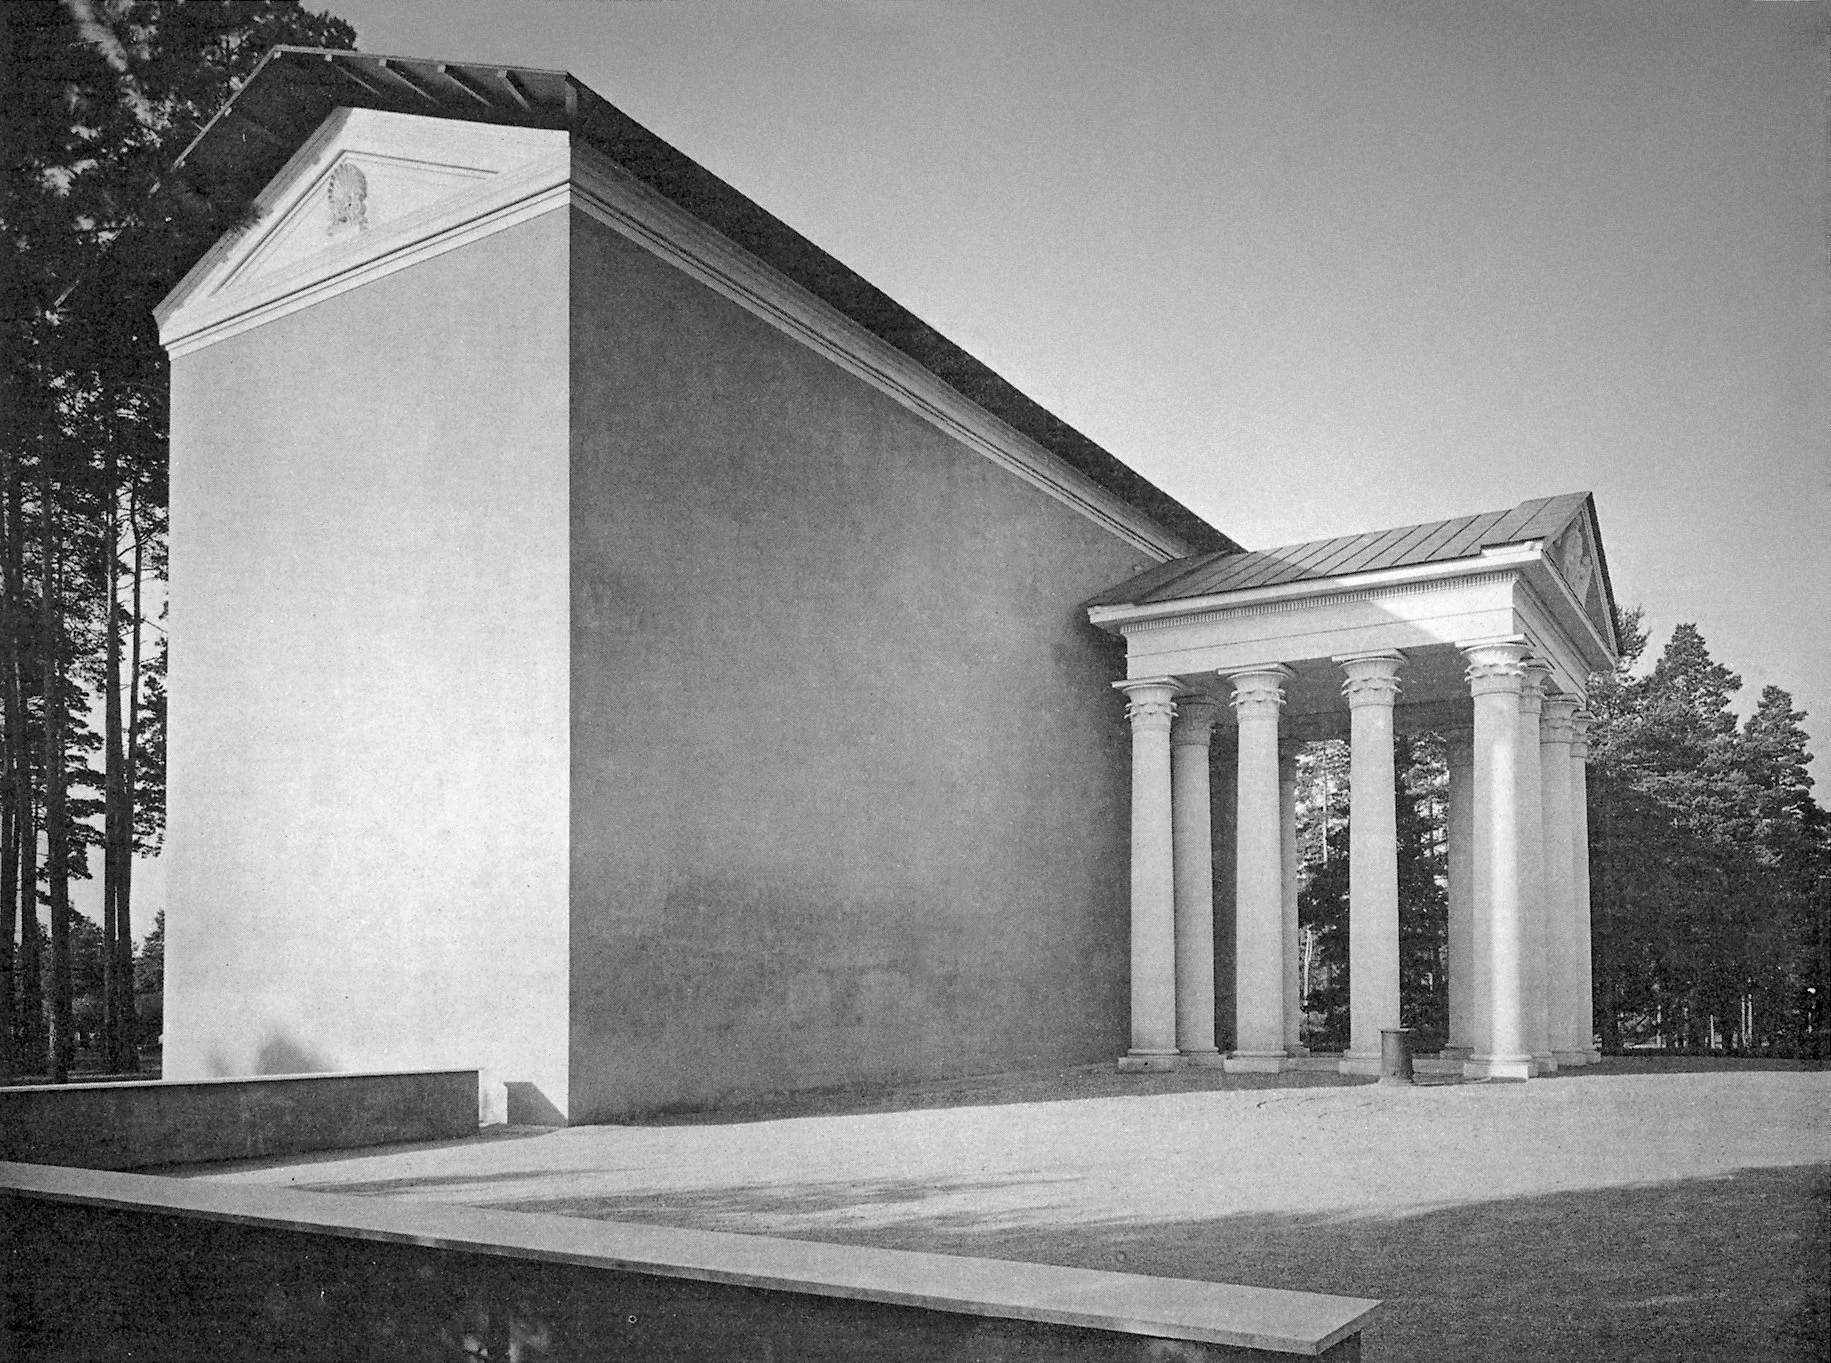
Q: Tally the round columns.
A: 10